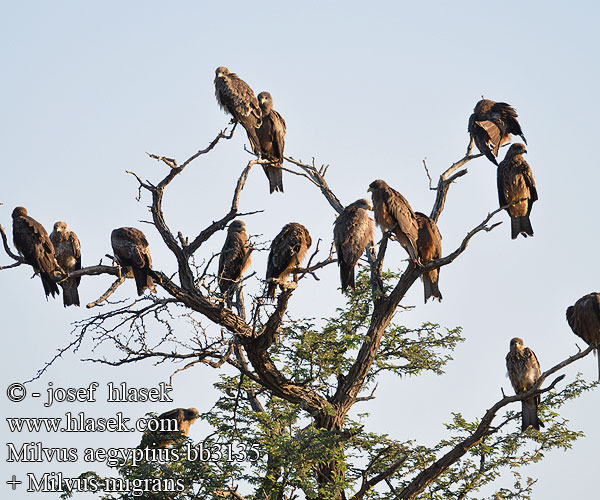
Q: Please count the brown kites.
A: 15